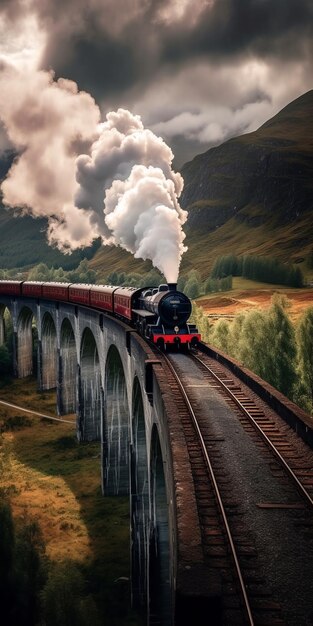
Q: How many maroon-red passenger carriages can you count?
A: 6